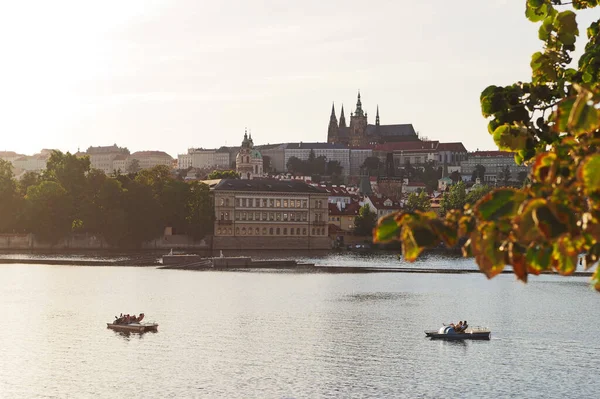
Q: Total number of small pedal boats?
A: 2